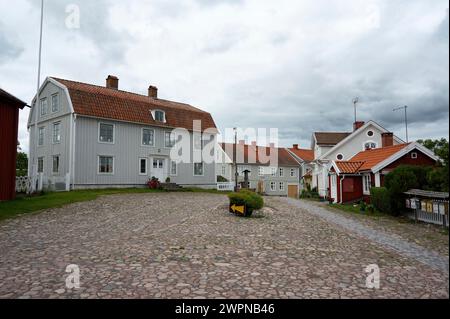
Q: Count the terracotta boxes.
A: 0